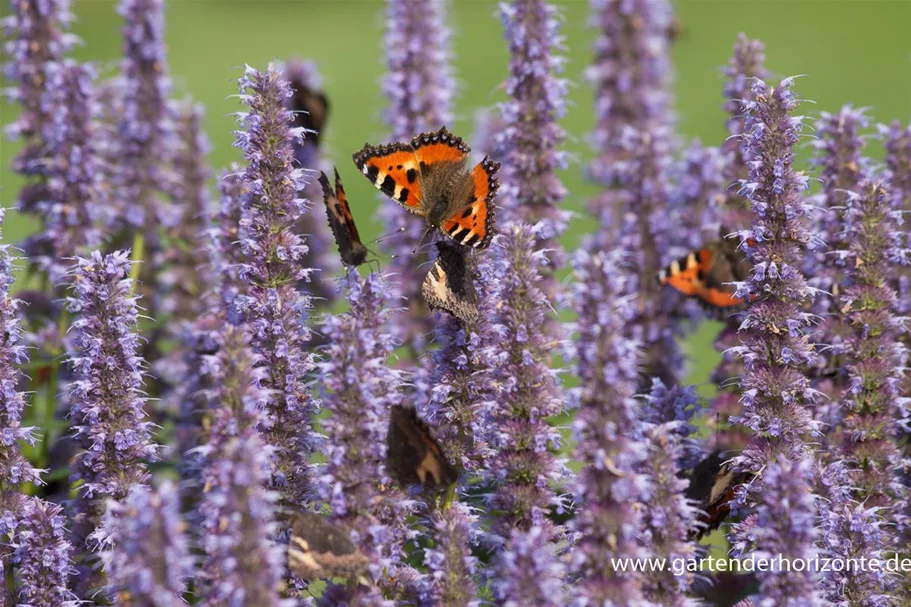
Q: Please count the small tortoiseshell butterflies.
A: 8